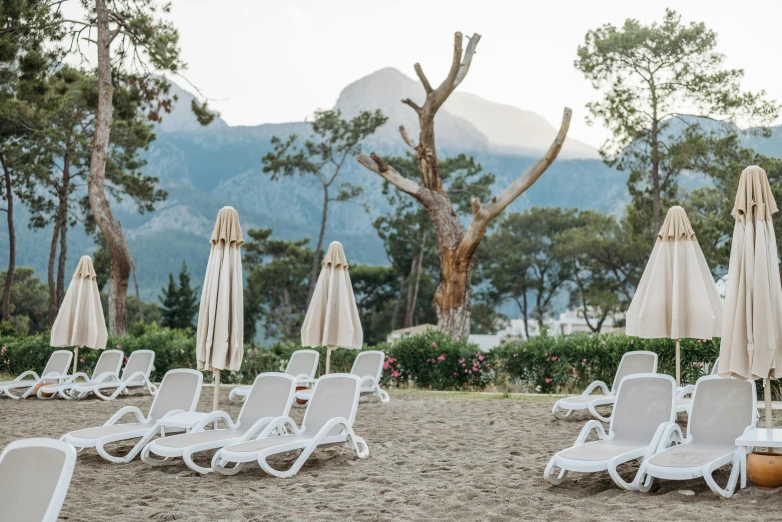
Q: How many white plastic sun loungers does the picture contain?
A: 13